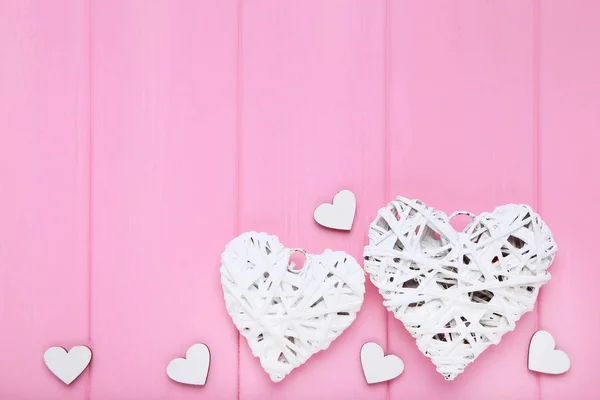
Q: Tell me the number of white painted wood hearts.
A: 5